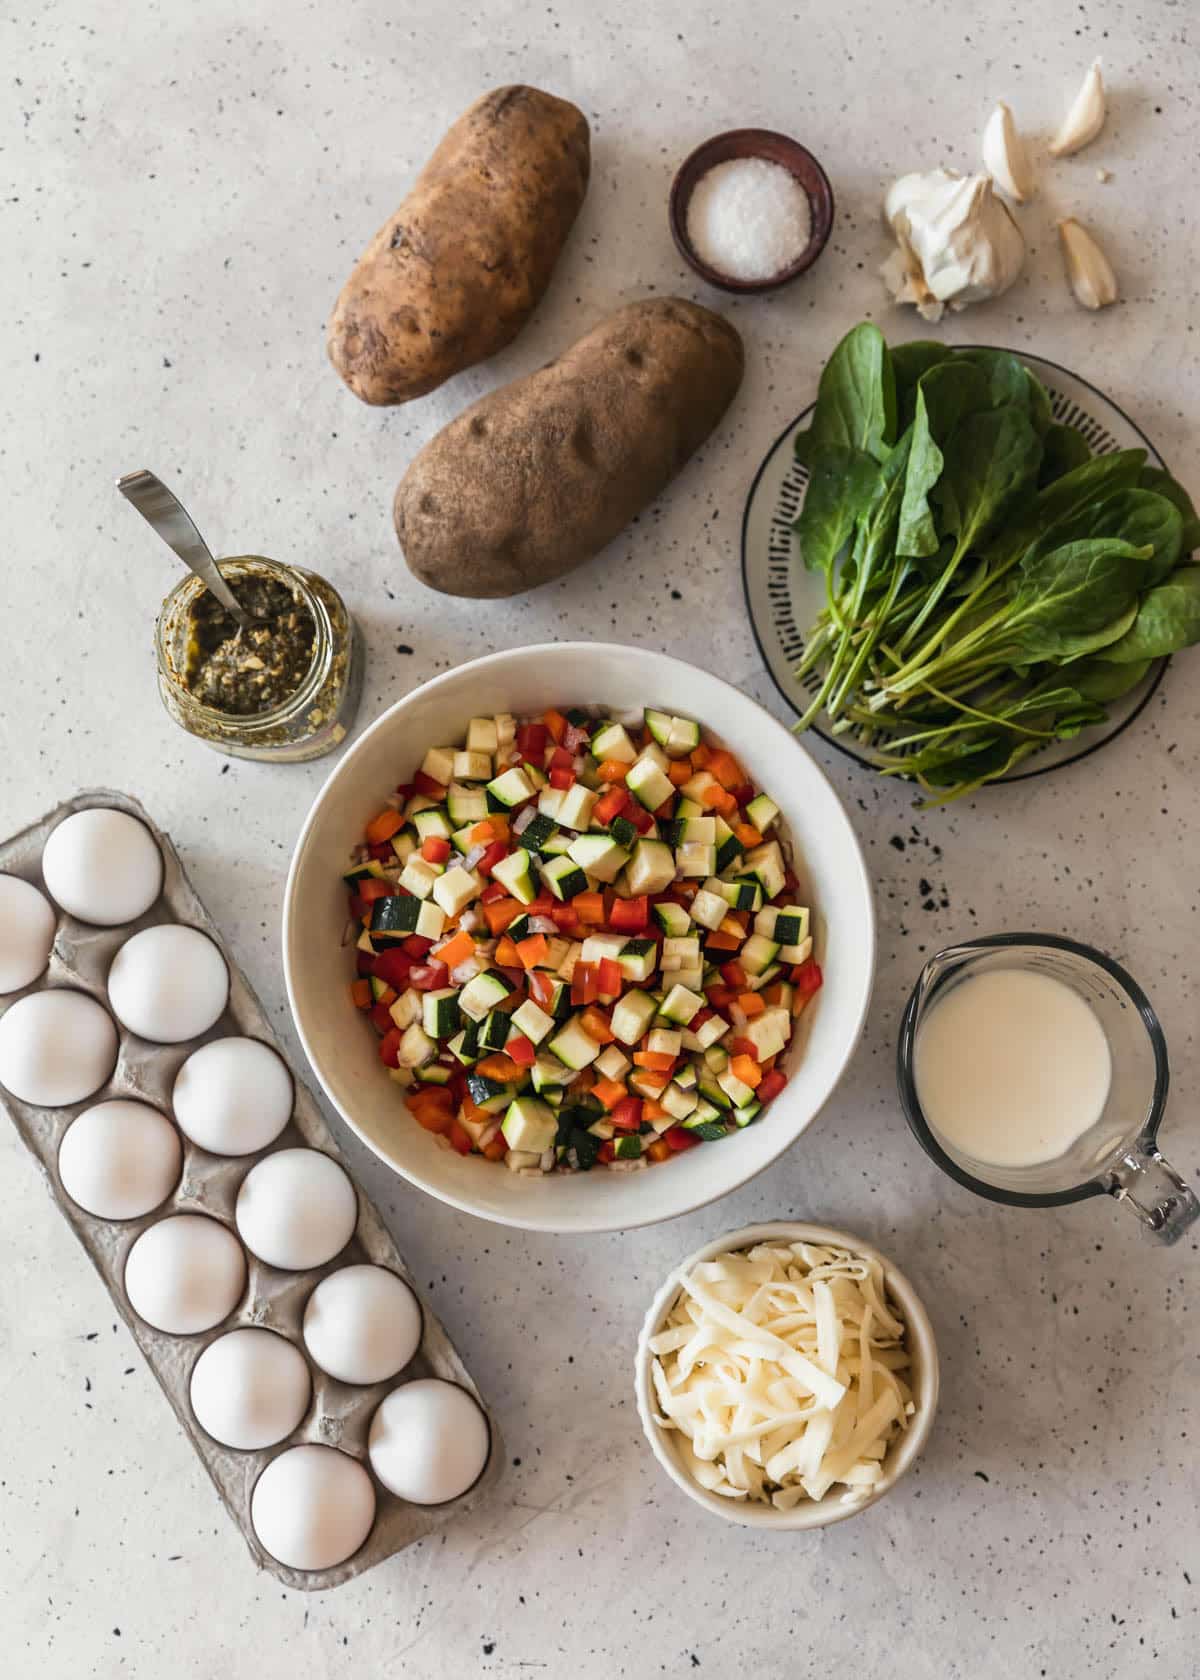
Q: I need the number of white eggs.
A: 12